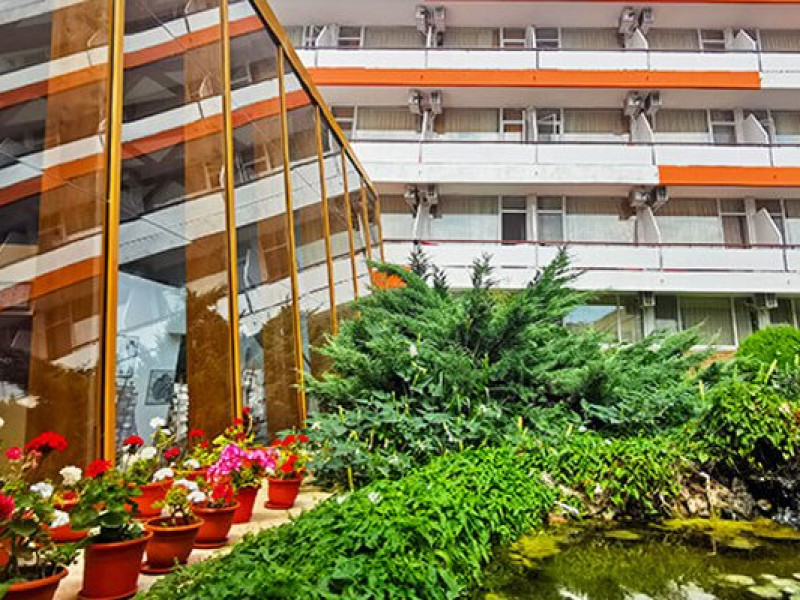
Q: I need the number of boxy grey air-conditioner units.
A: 14